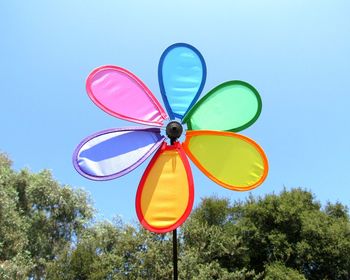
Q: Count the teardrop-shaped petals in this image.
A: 6